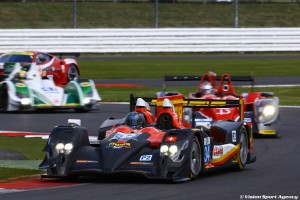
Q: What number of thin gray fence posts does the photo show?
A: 3